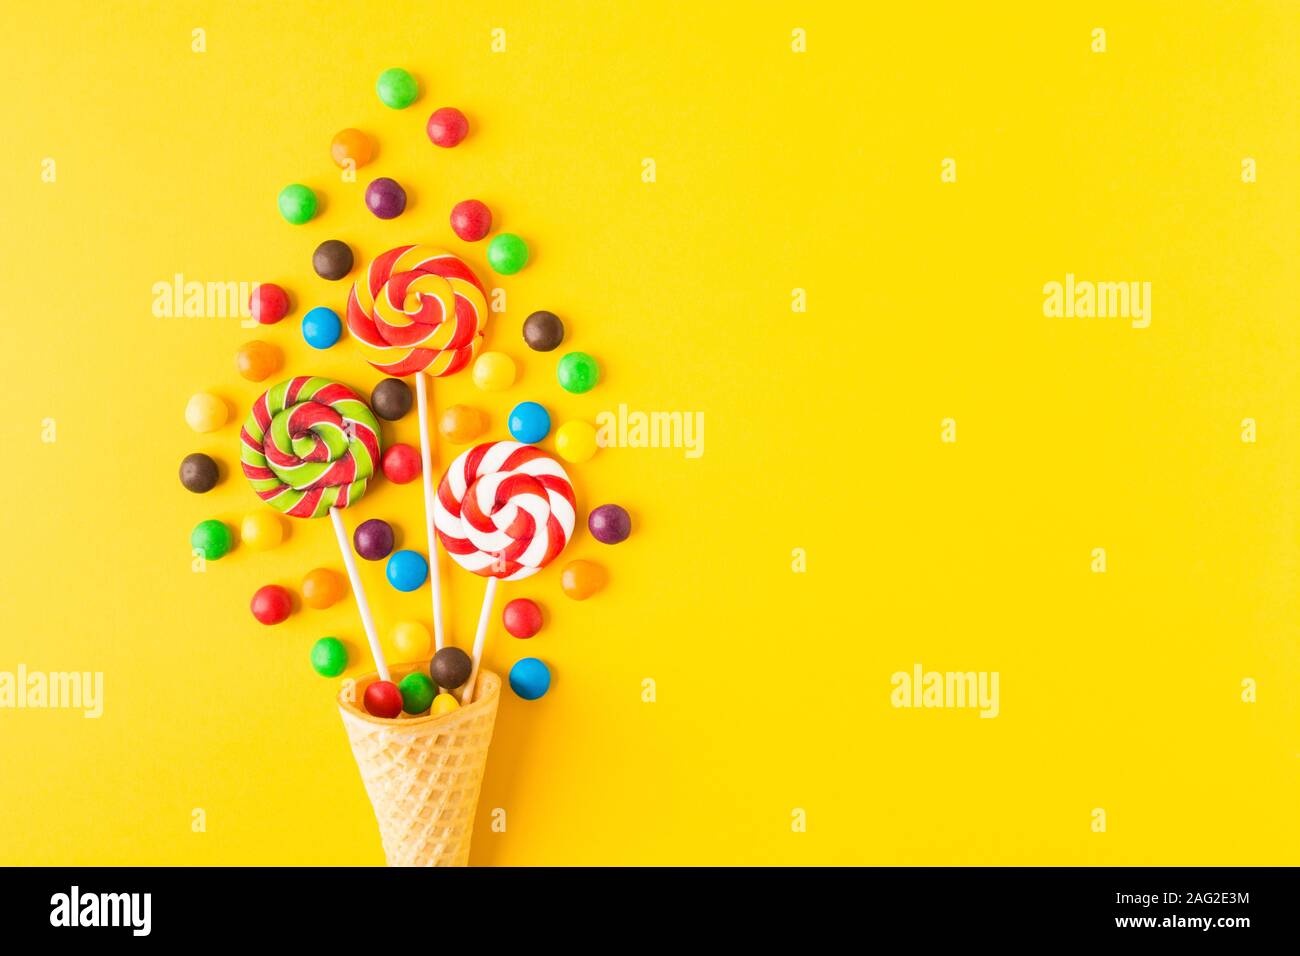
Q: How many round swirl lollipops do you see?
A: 3